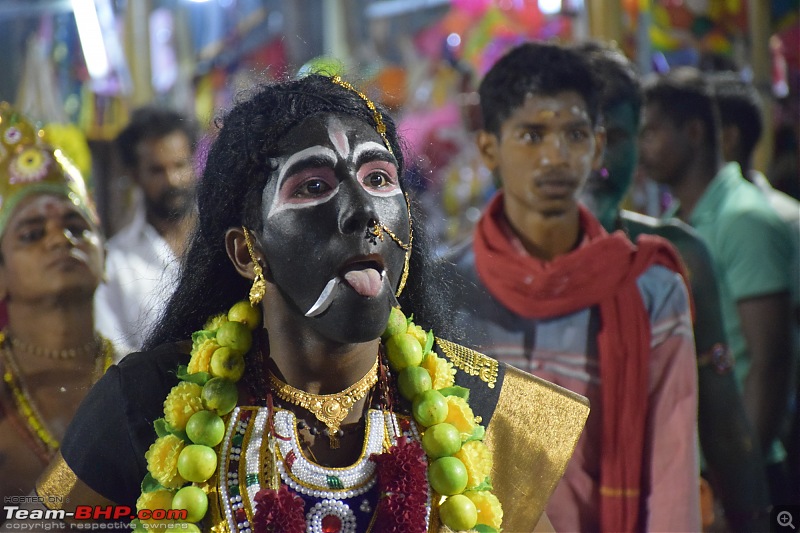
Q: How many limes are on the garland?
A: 15